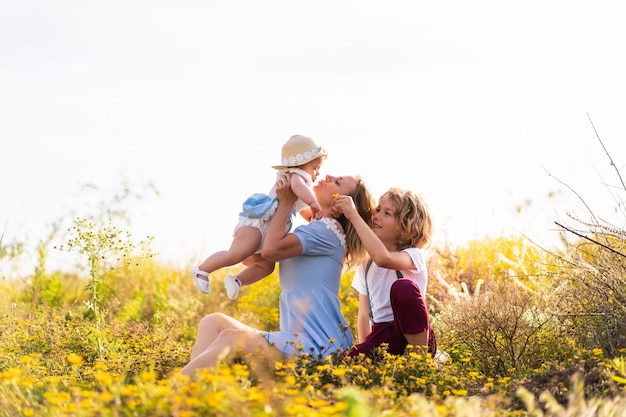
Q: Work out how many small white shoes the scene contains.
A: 2